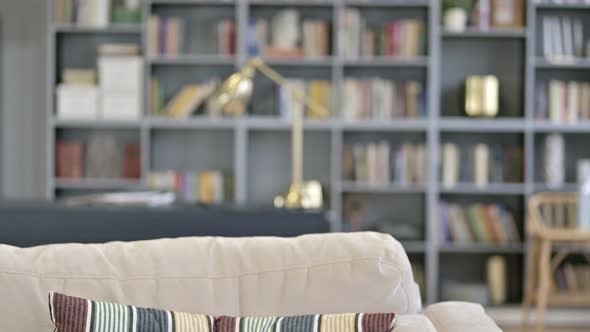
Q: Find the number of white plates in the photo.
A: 0